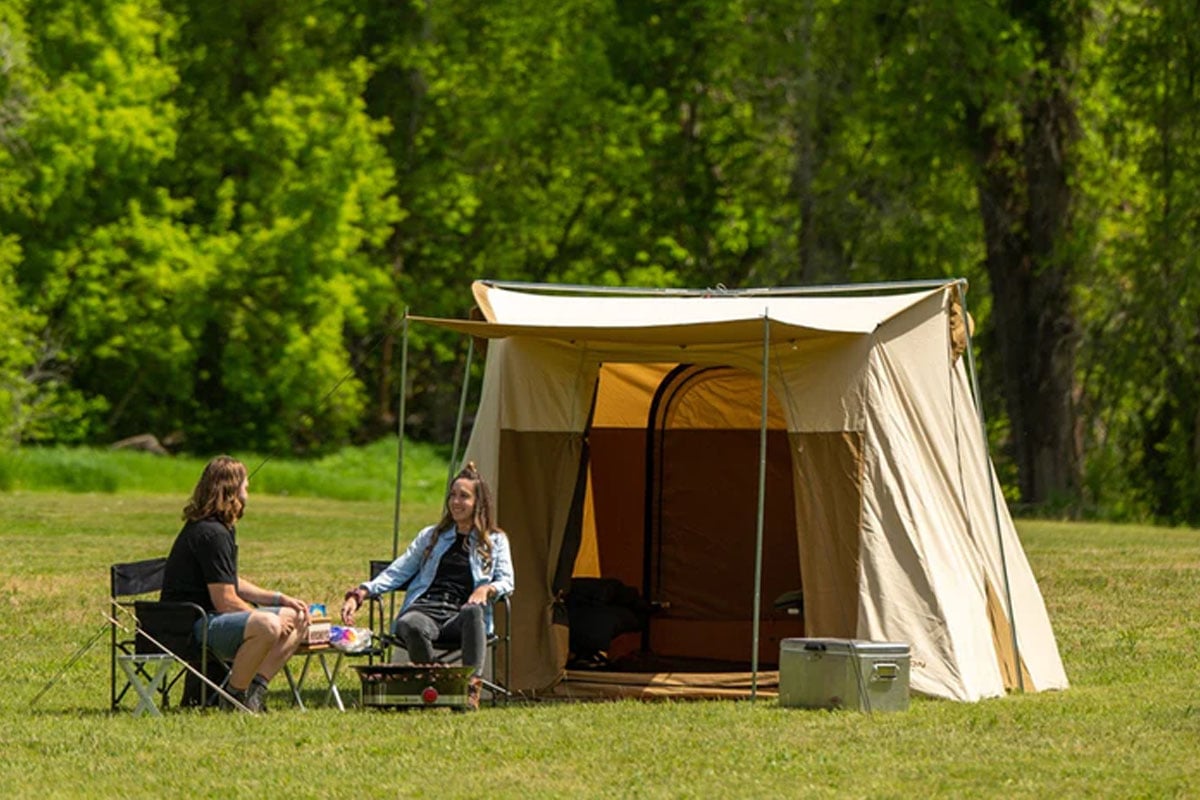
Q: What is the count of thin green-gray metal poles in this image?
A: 4